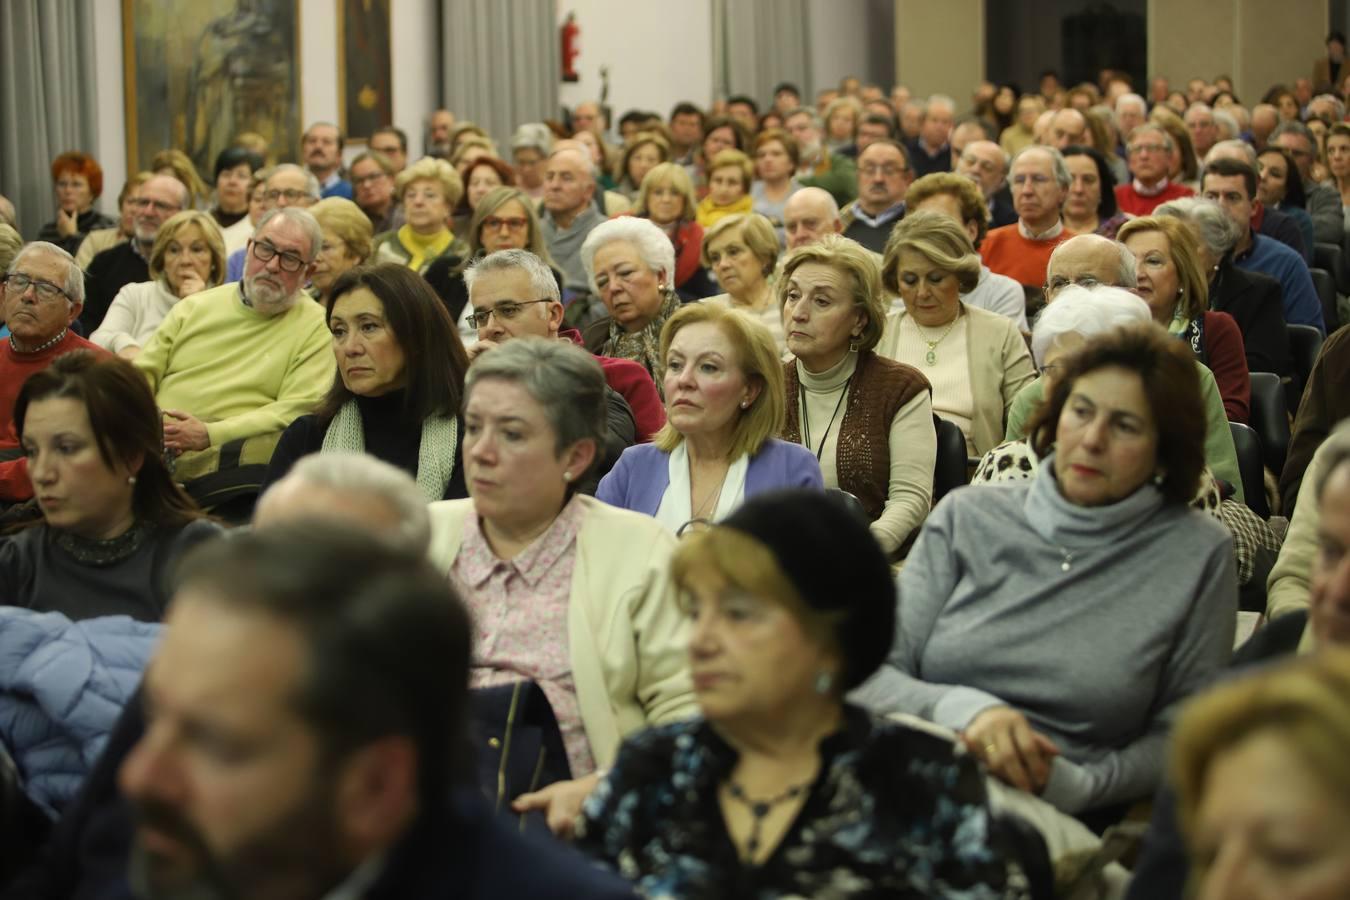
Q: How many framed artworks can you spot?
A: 2